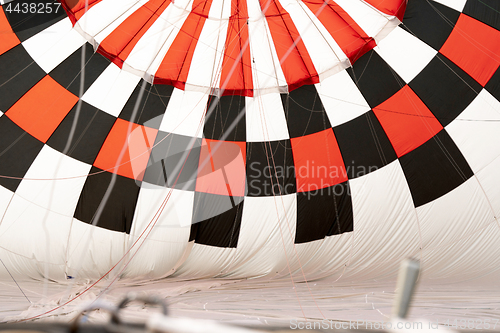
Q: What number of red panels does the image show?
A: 14